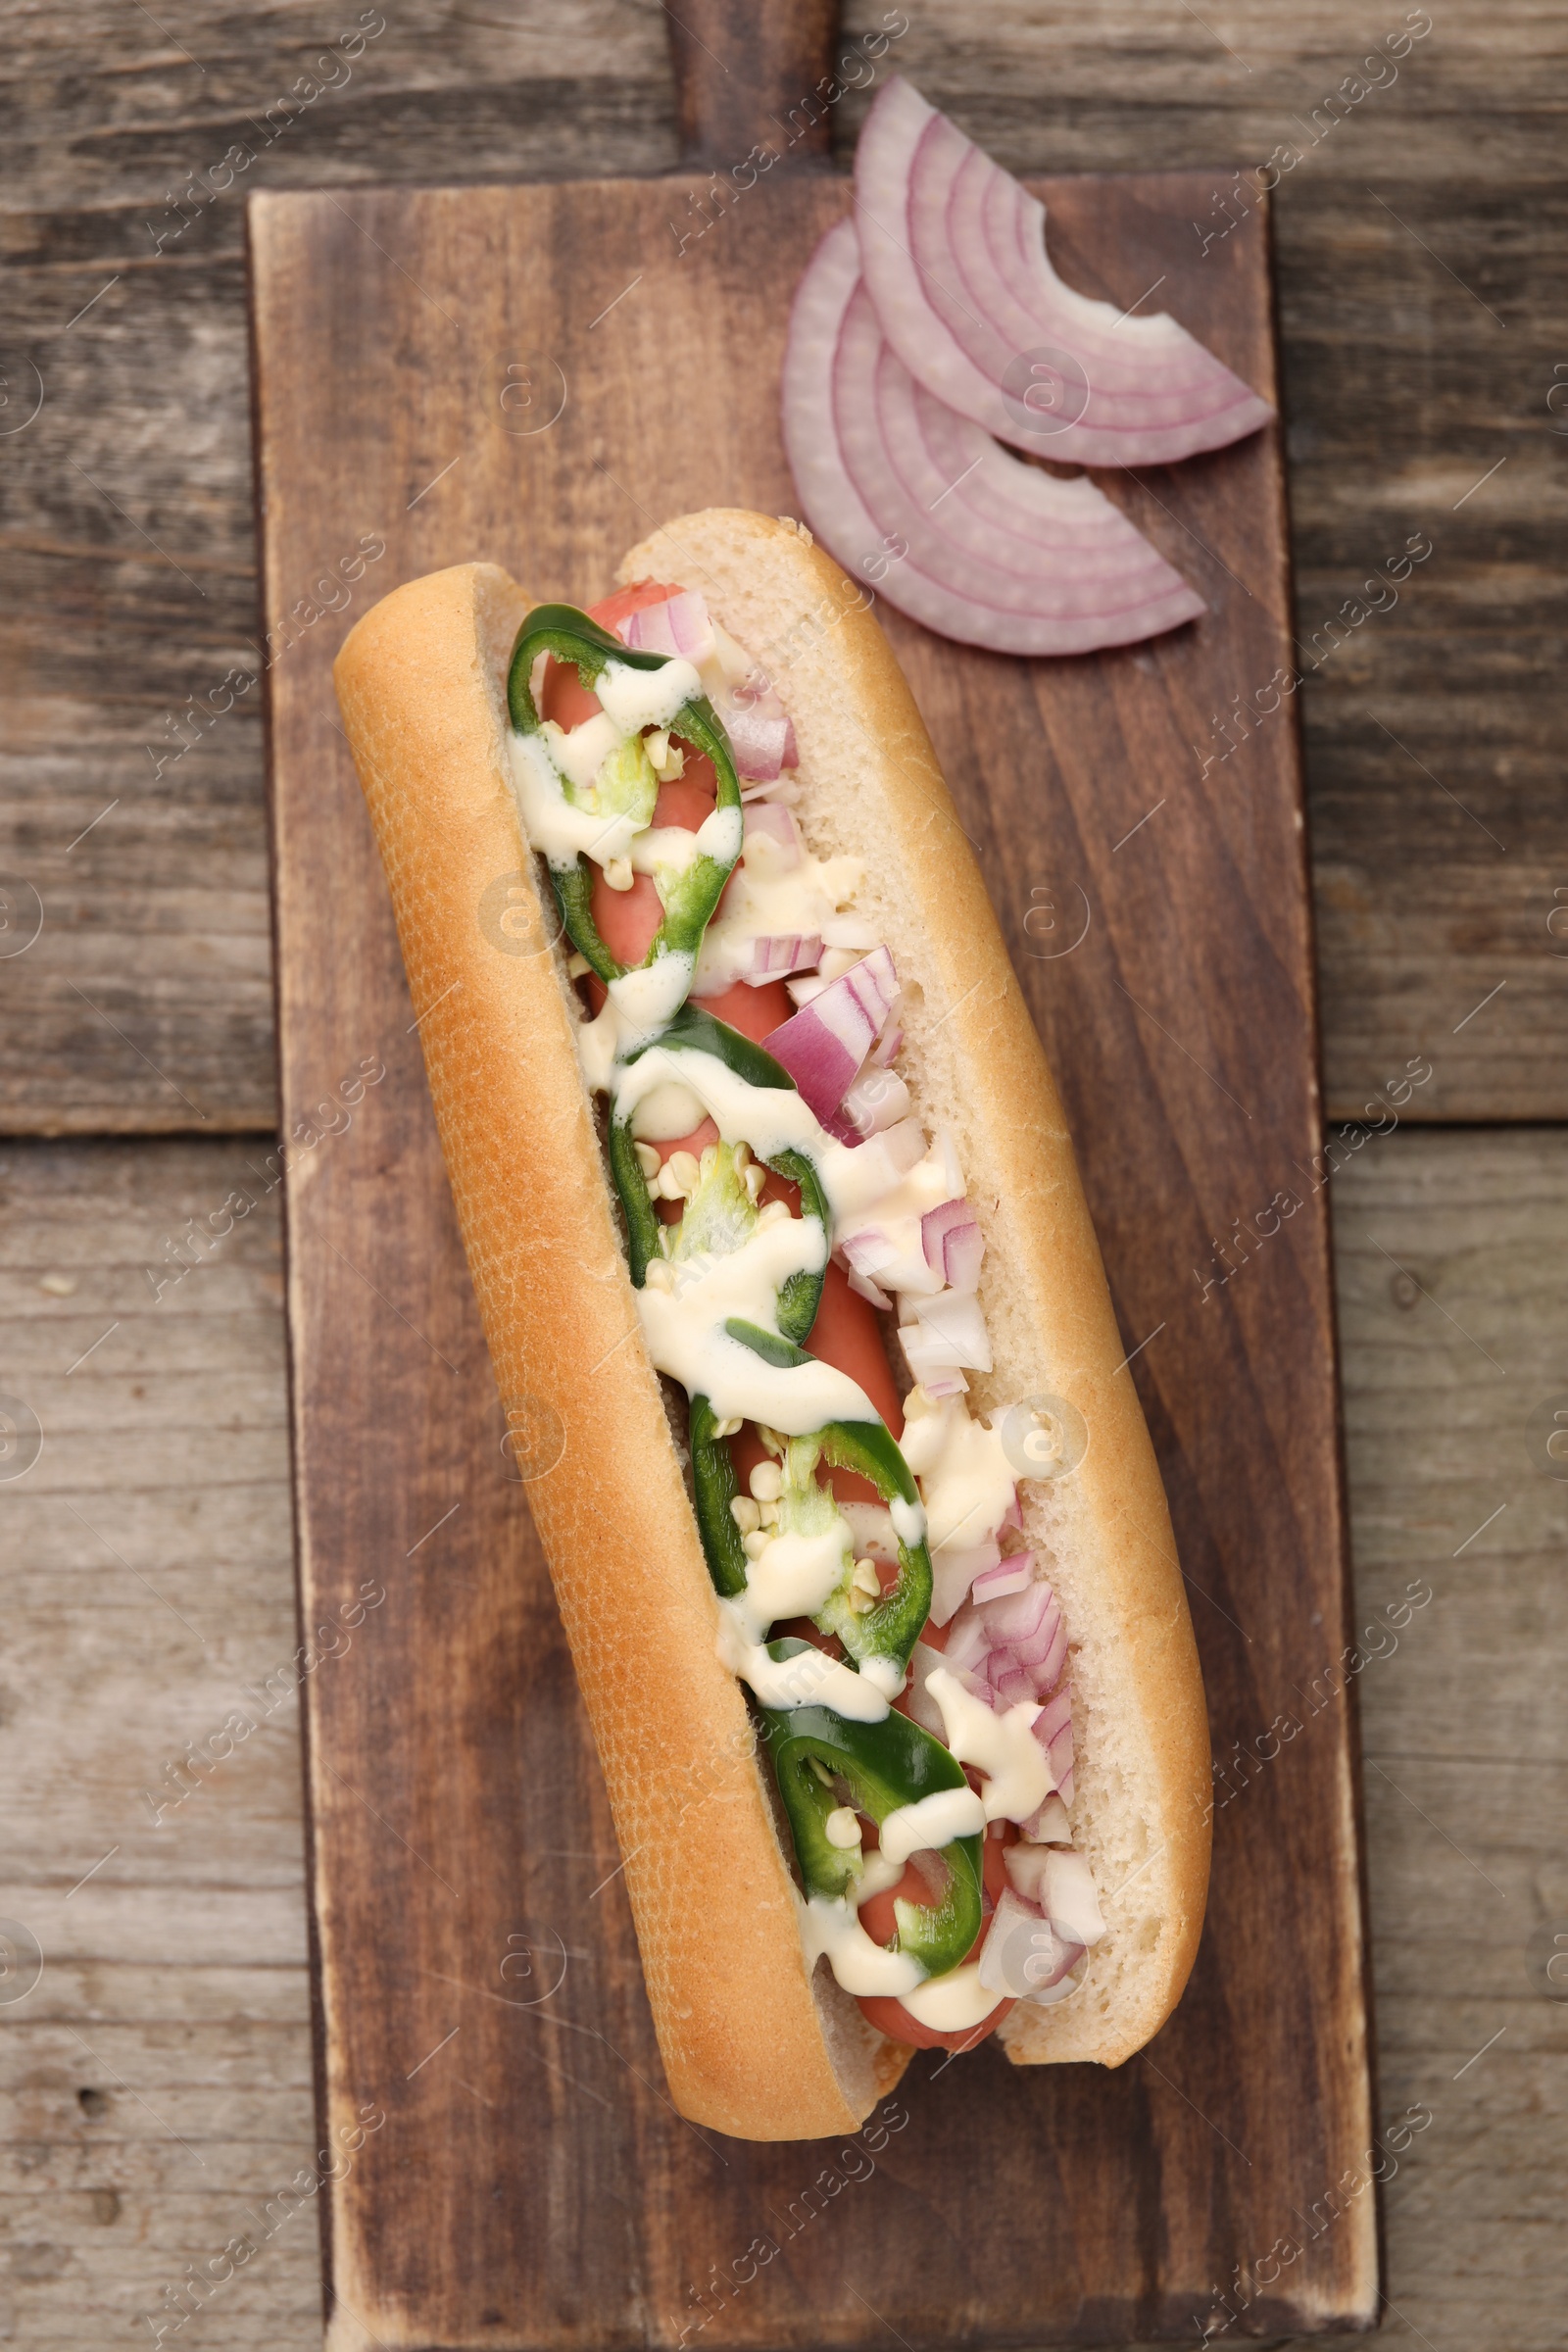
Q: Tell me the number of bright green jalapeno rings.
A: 4